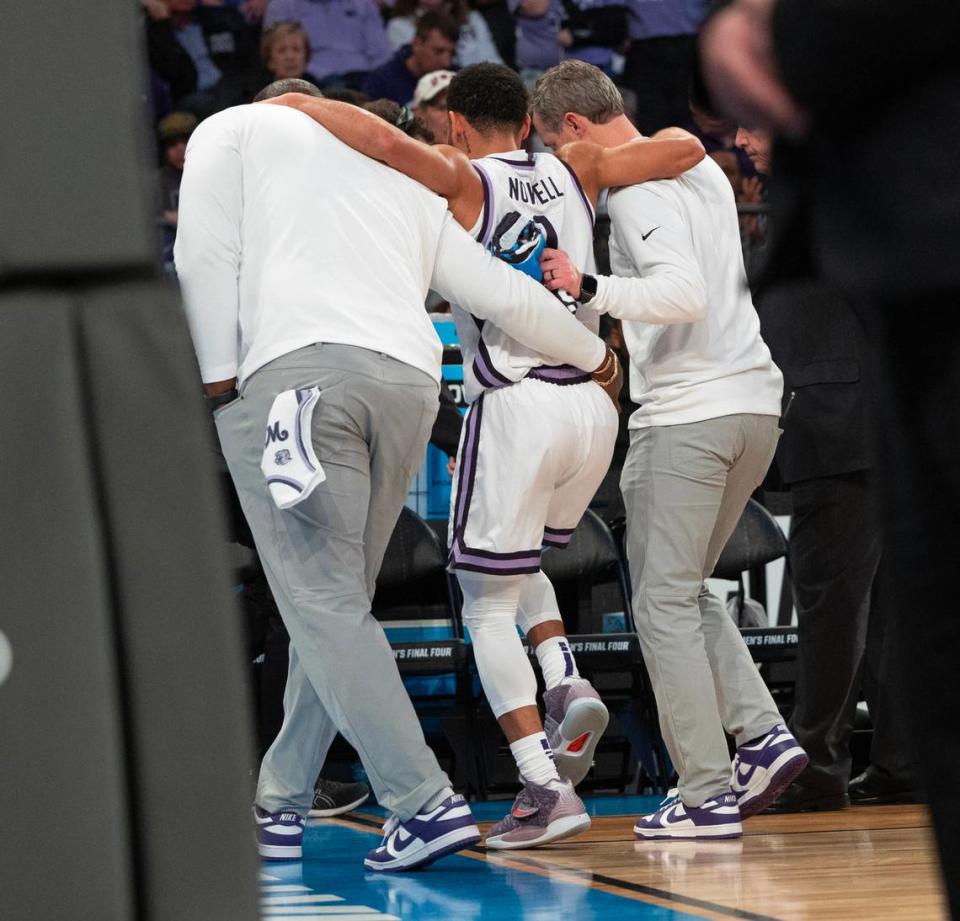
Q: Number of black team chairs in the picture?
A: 3